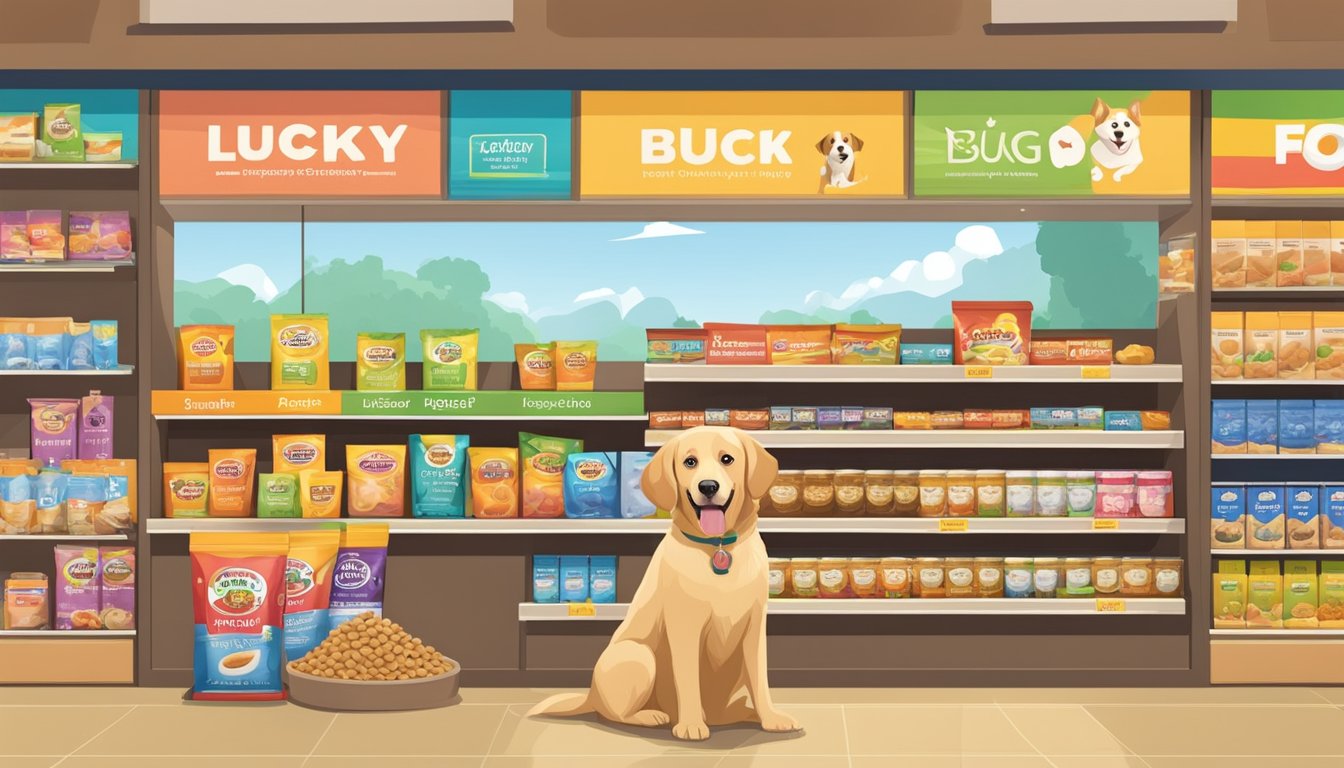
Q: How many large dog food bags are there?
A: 3